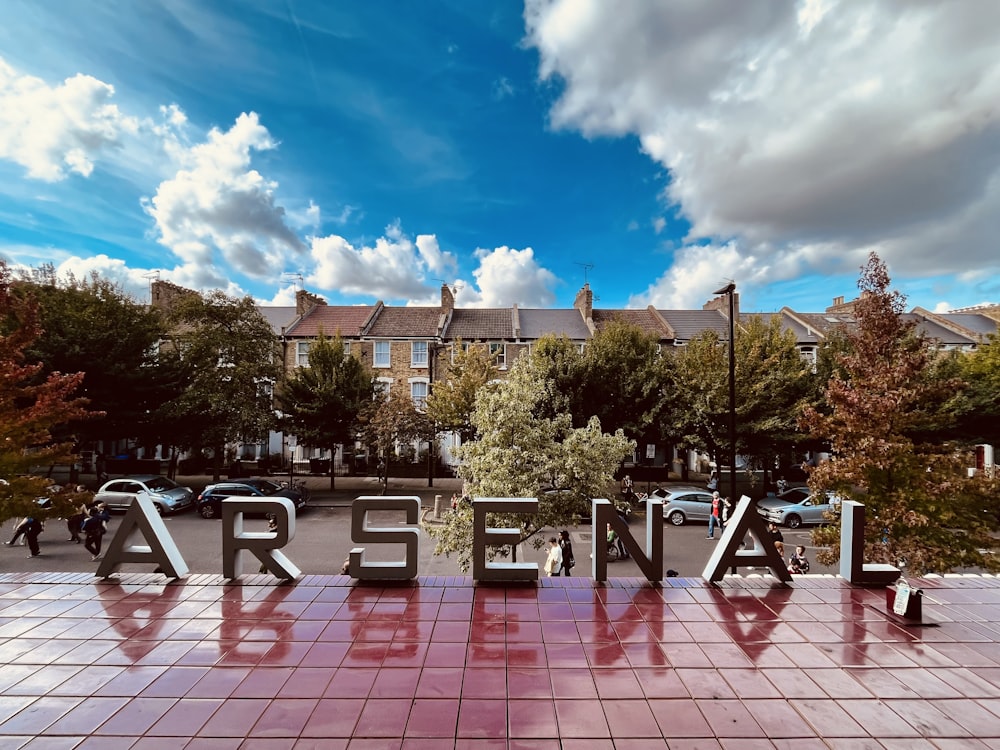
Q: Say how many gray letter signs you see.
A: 7